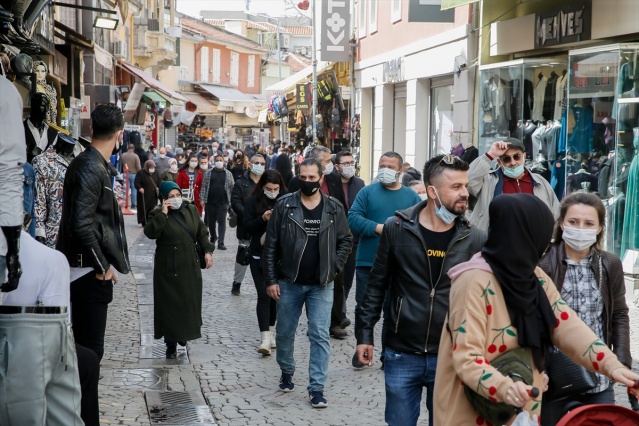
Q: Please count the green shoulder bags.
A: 1